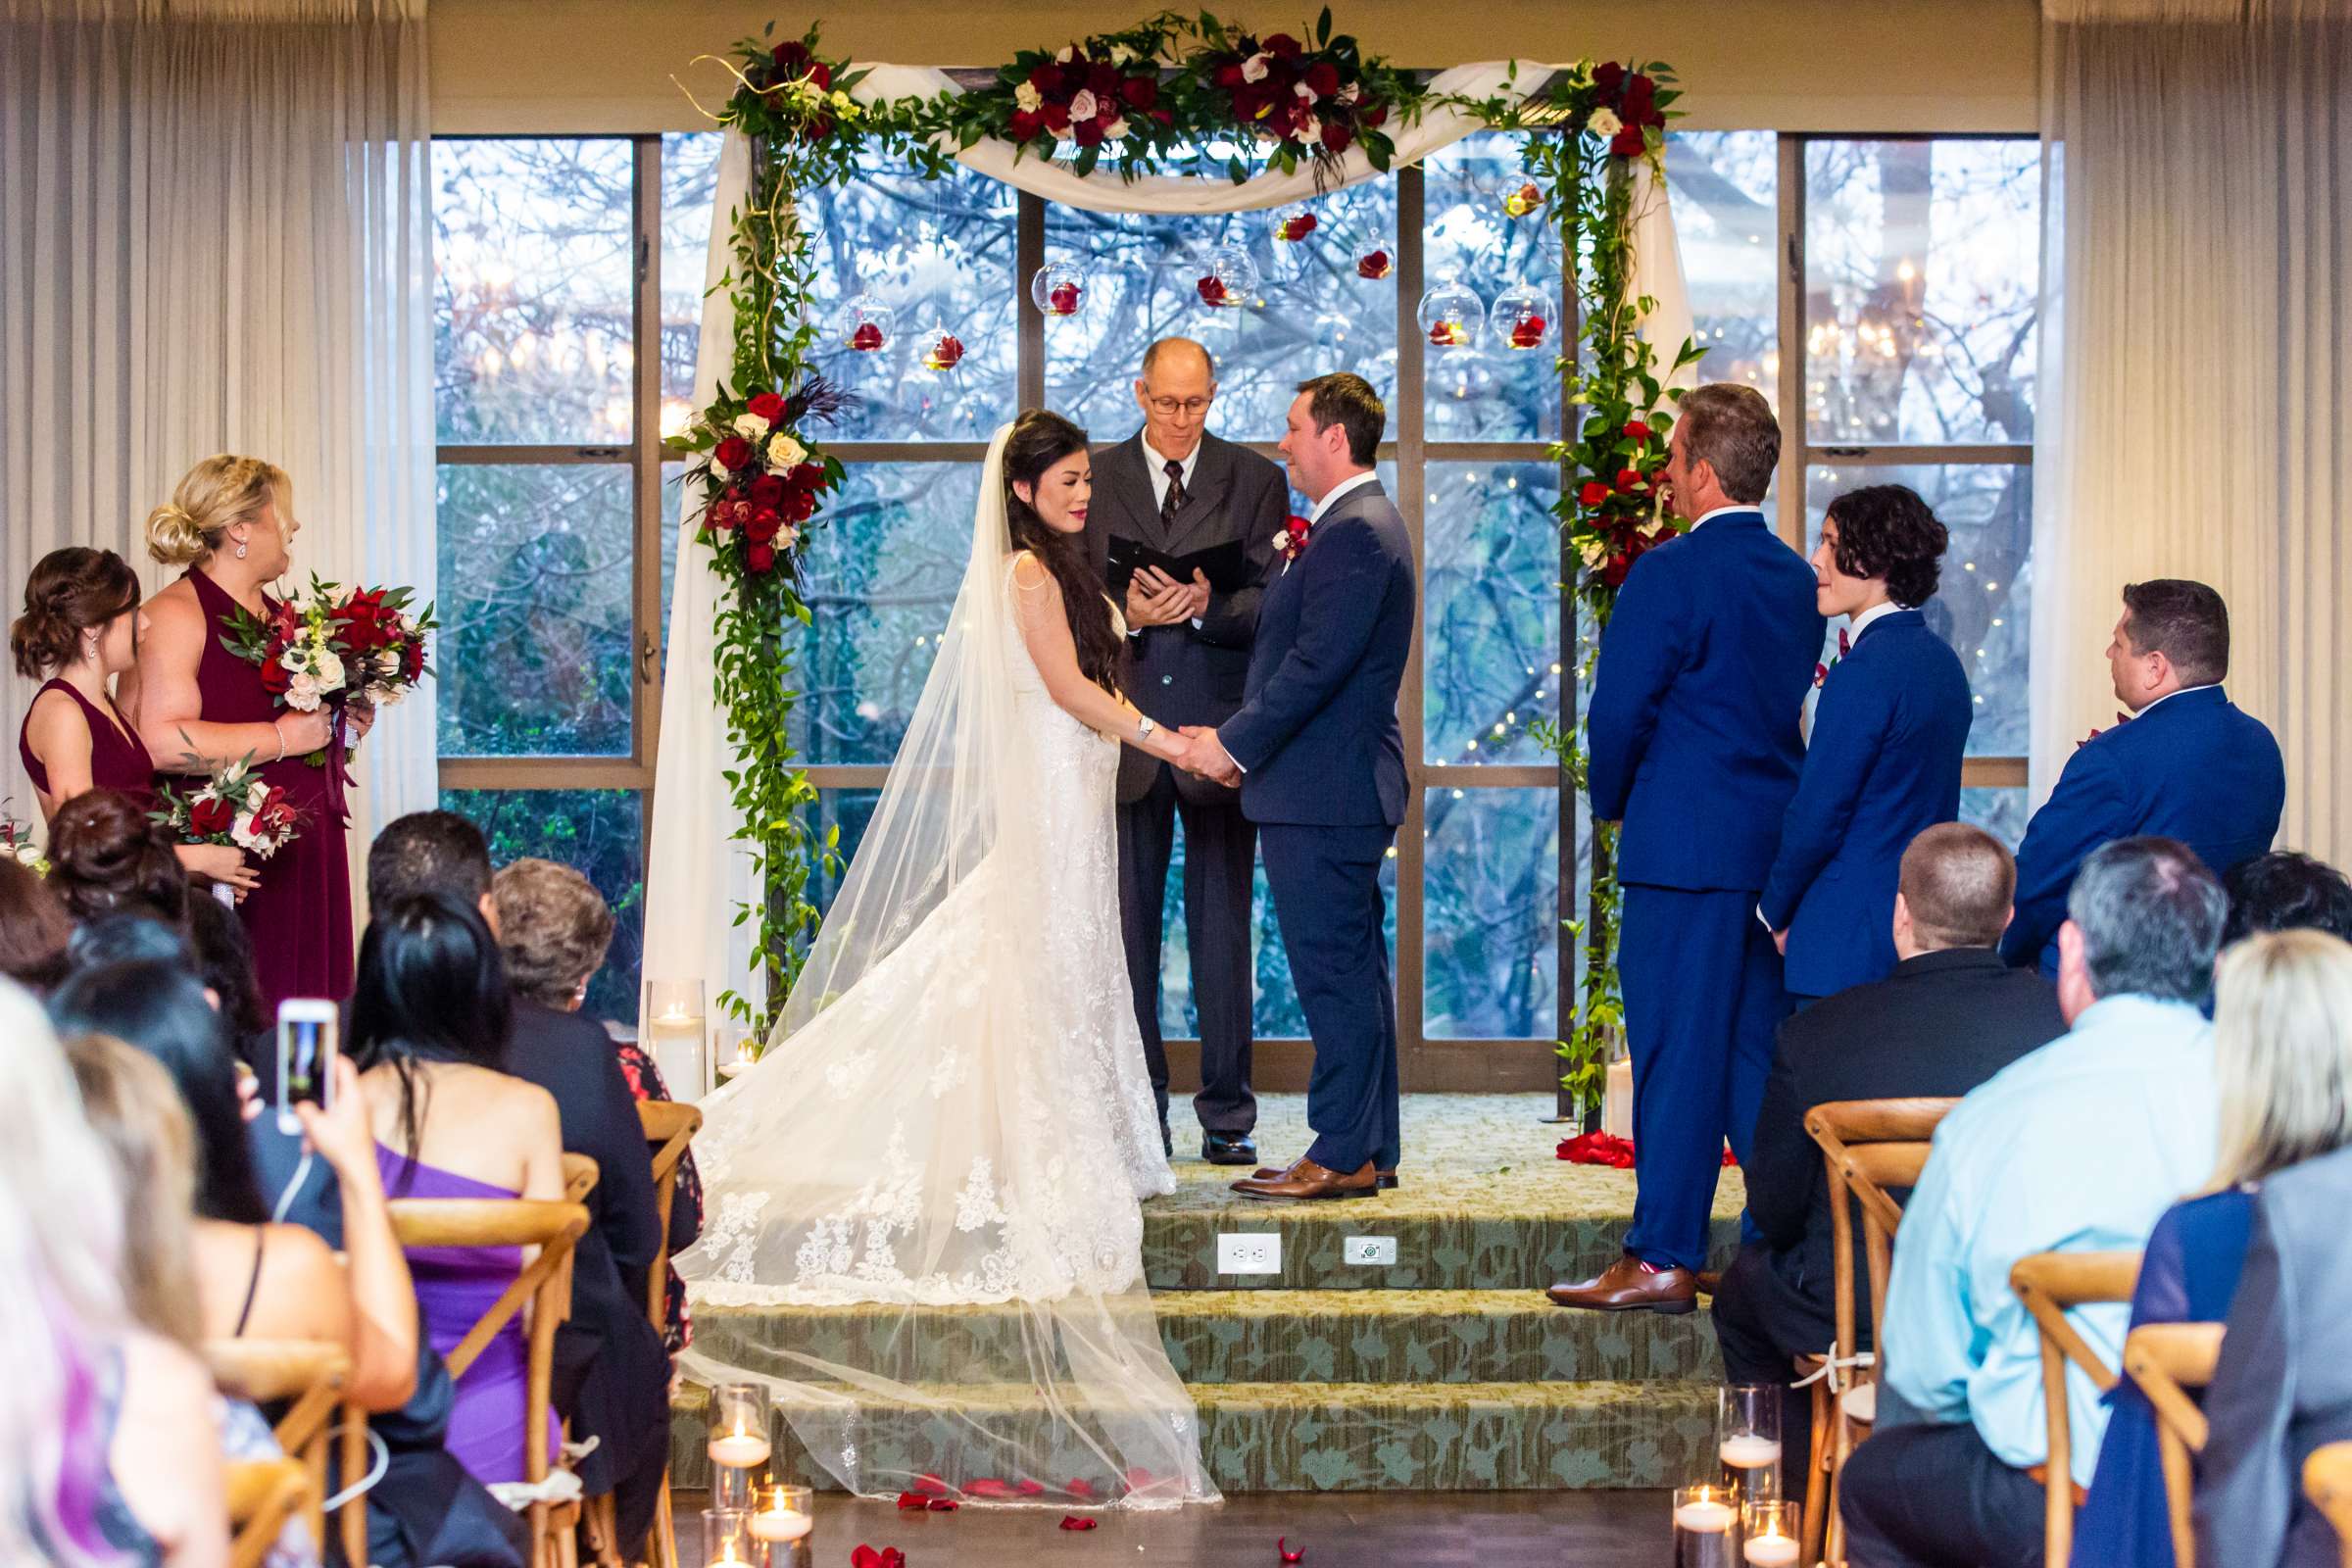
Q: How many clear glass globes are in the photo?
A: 9